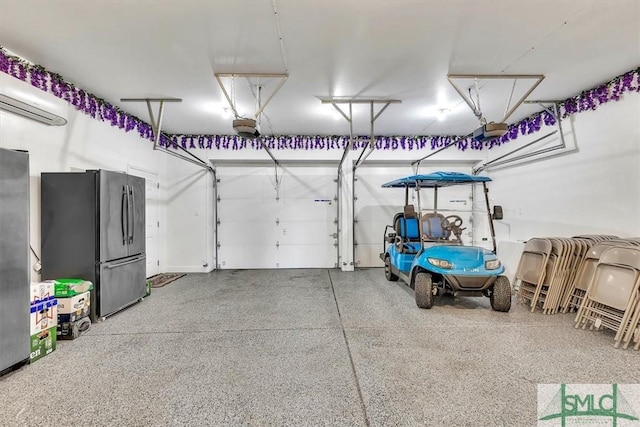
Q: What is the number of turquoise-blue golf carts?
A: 1